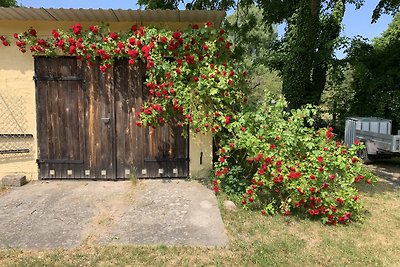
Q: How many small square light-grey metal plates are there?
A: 8